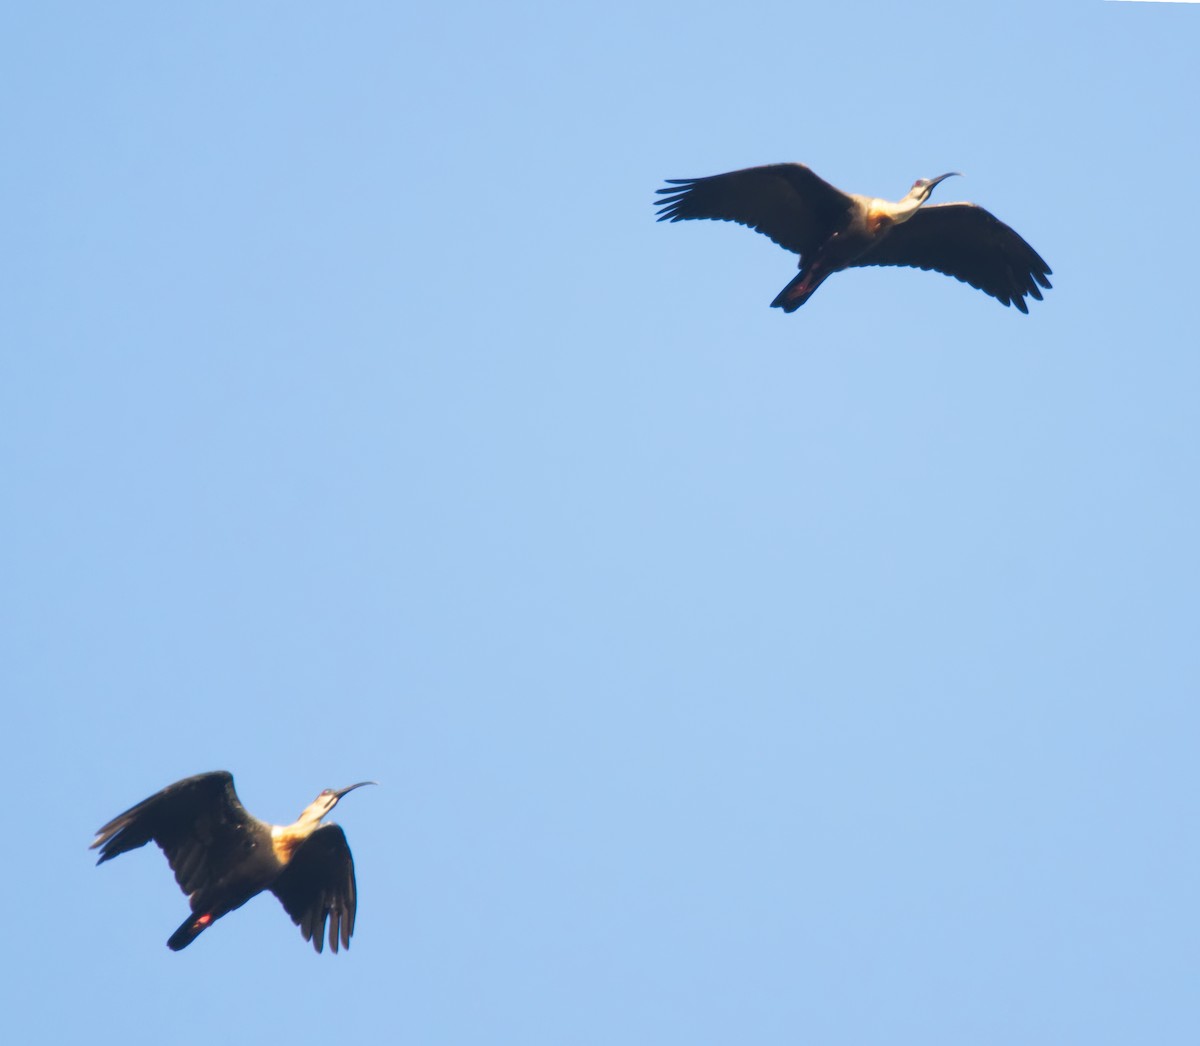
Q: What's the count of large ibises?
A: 2